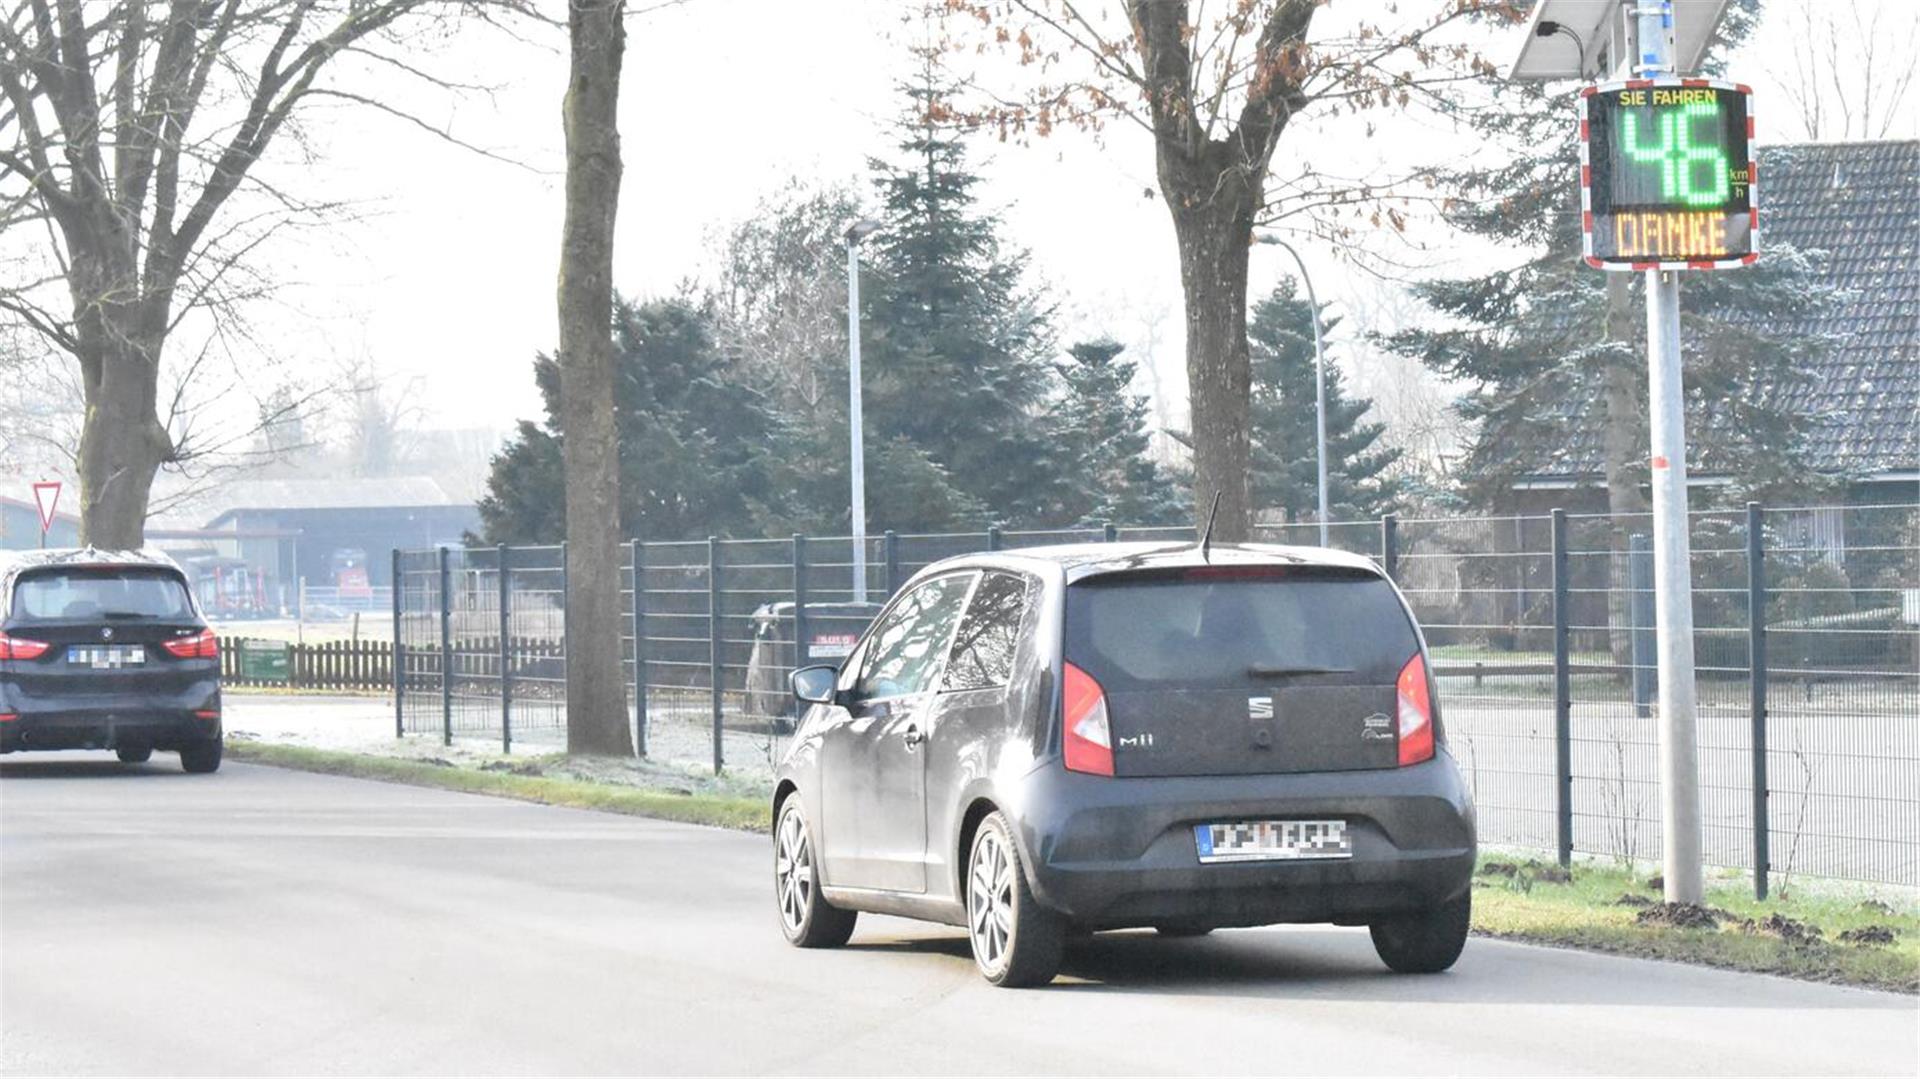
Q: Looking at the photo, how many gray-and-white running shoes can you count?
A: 0